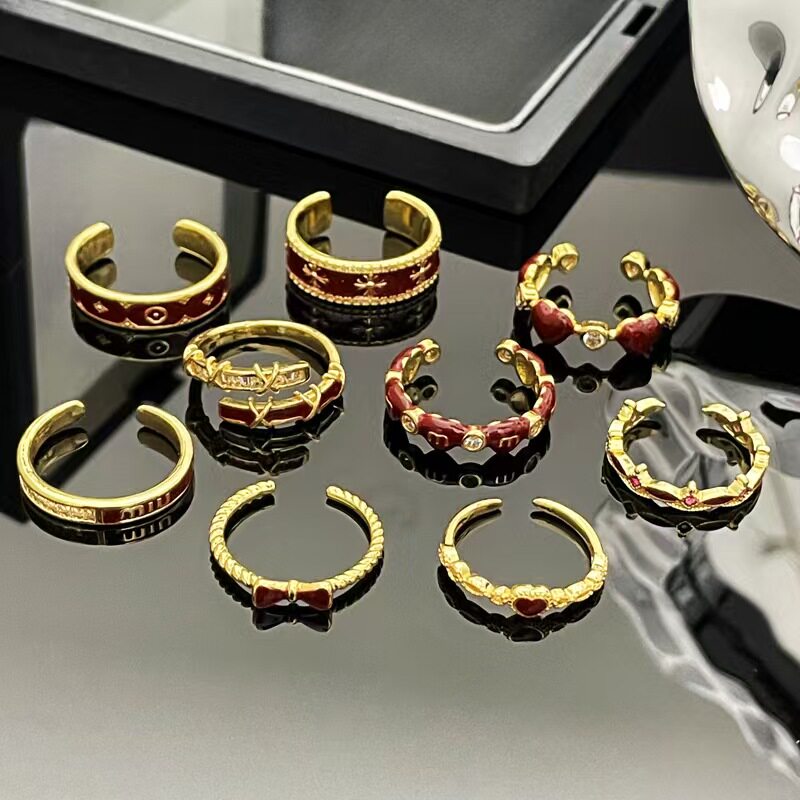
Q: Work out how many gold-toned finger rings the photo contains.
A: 9